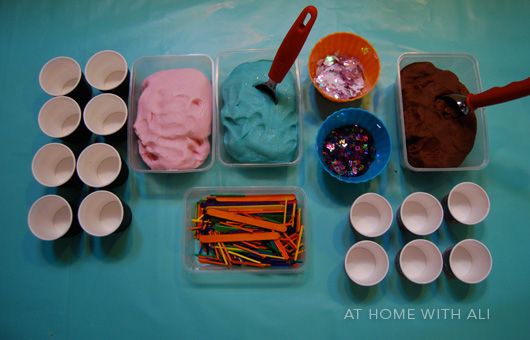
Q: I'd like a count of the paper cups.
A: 14